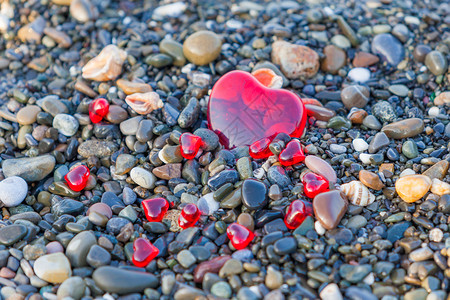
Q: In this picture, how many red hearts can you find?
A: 12